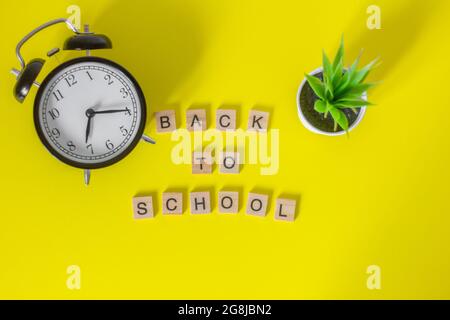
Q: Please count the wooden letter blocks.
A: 12